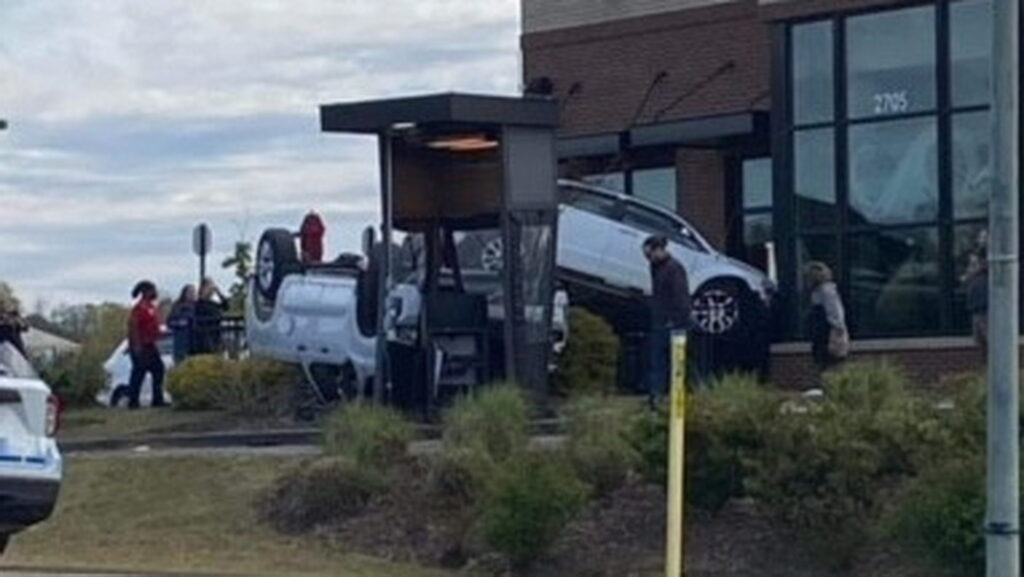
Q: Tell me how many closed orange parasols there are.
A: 0